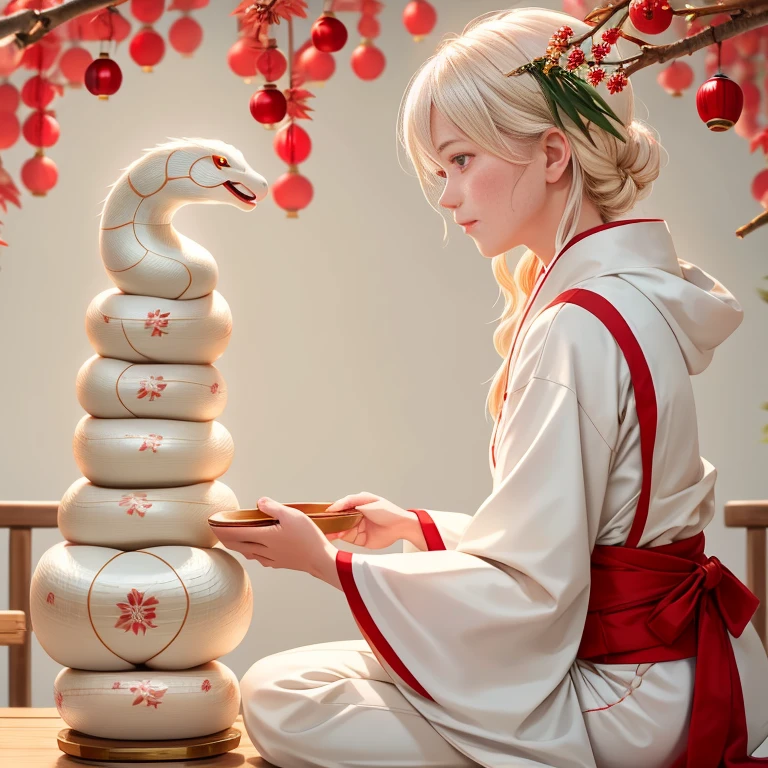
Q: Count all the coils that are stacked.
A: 6